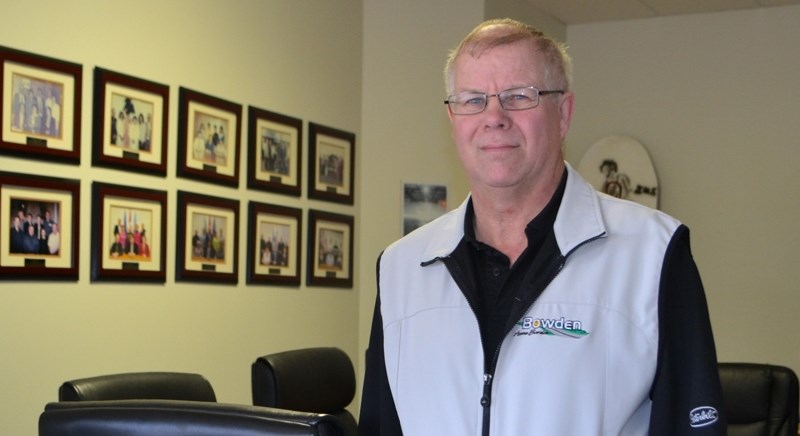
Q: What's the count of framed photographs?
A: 10